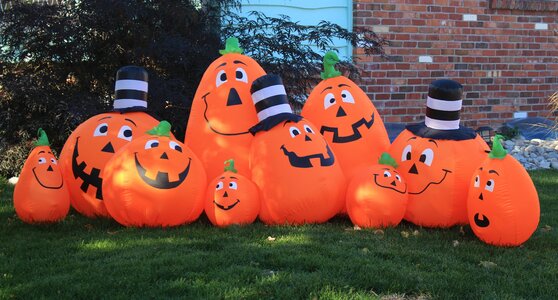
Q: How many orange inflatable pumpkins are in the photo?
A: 10